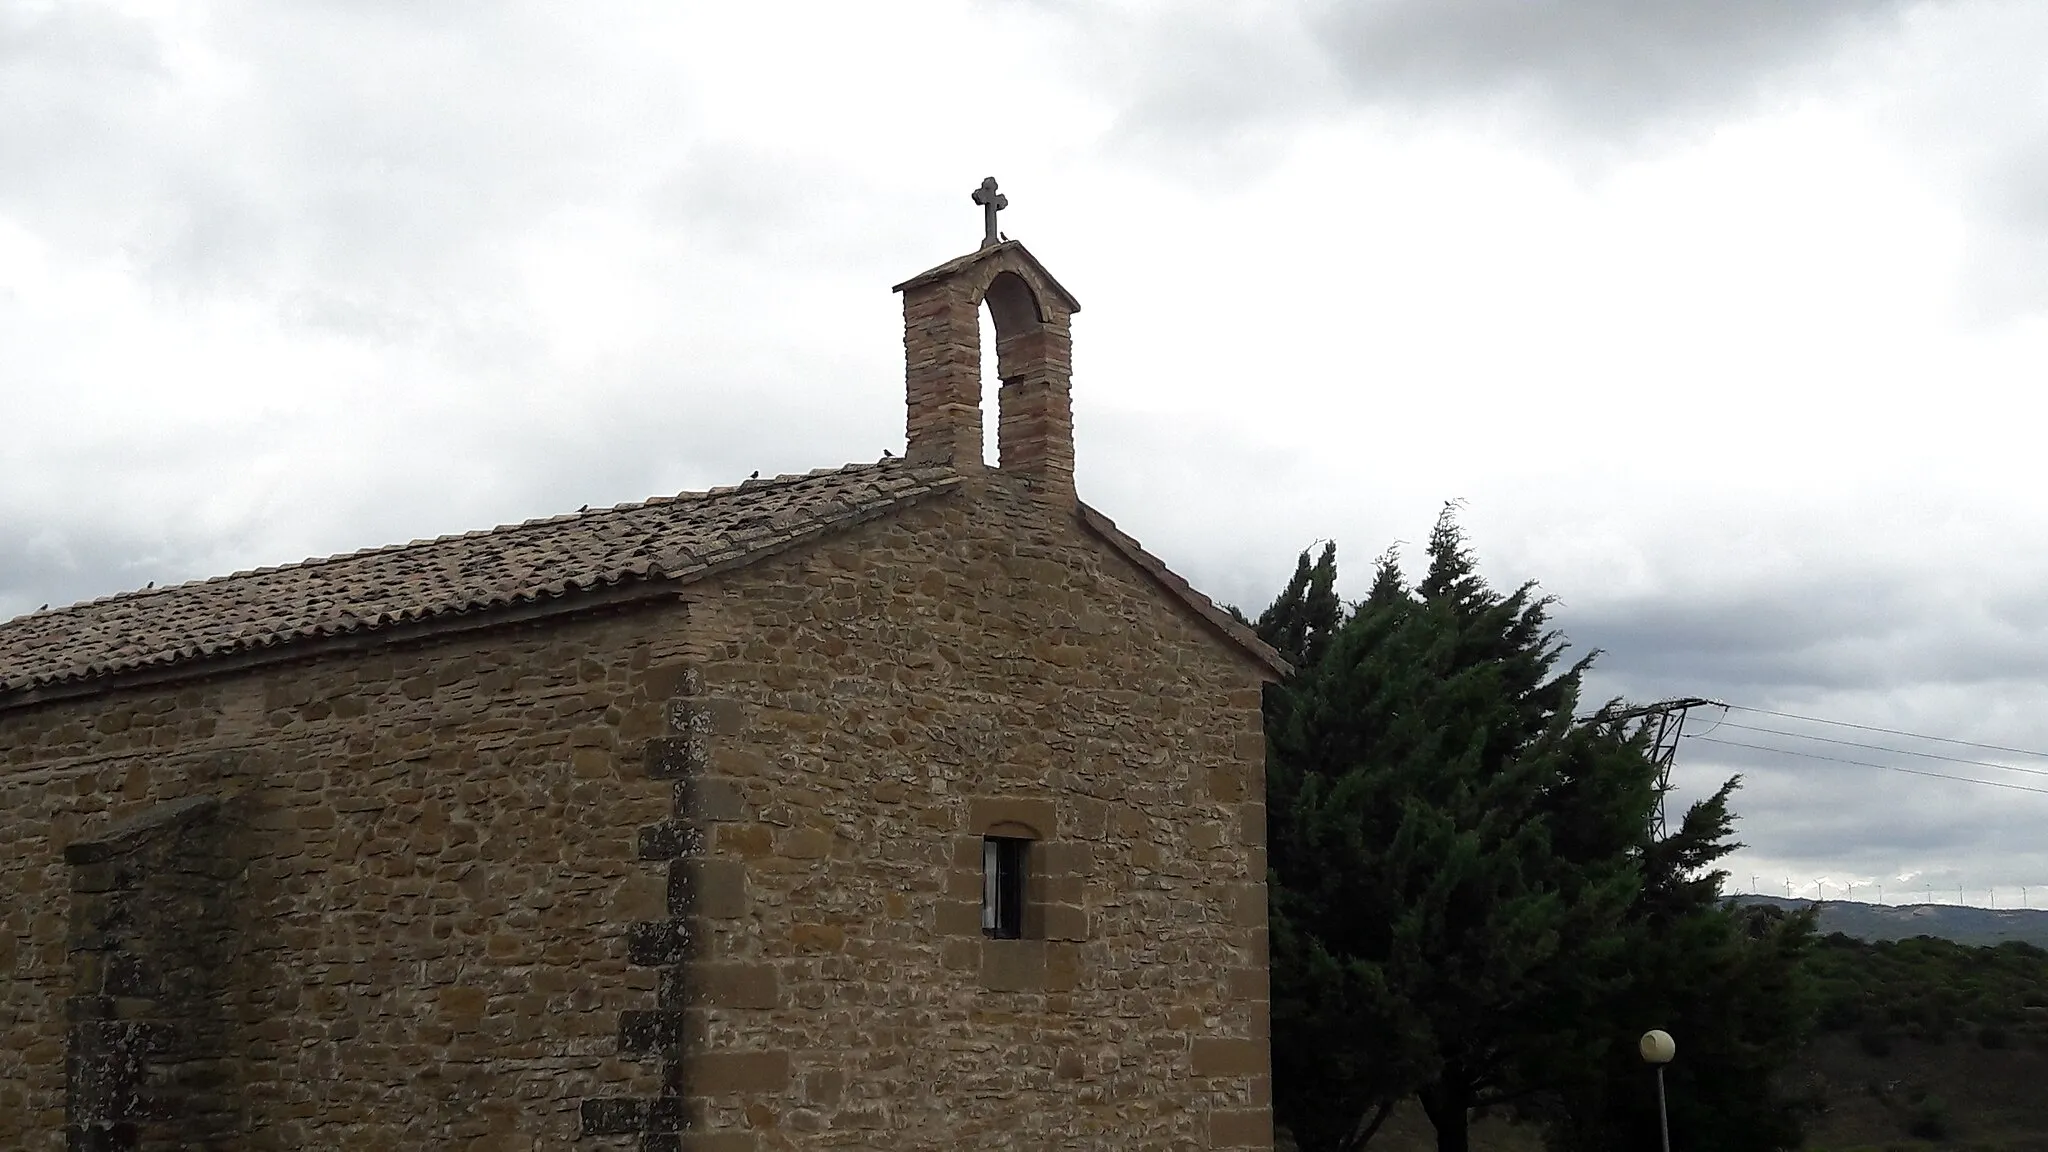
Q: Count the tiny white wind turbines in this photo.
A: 9